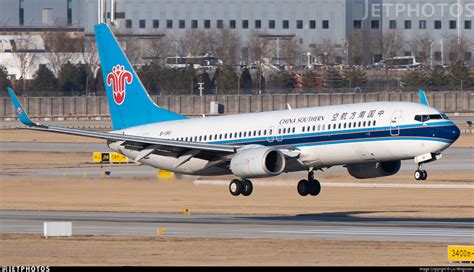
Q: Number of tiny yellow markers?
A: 2